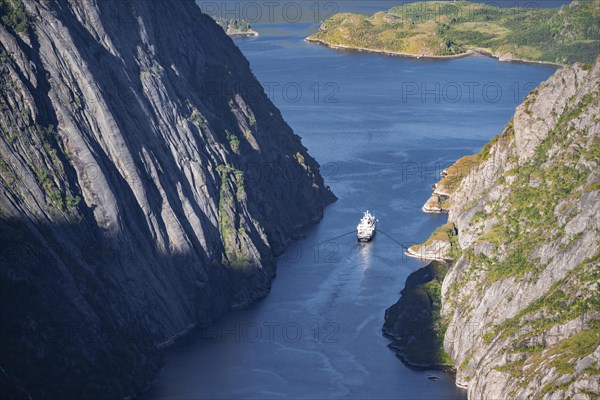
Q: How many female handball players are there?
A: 0